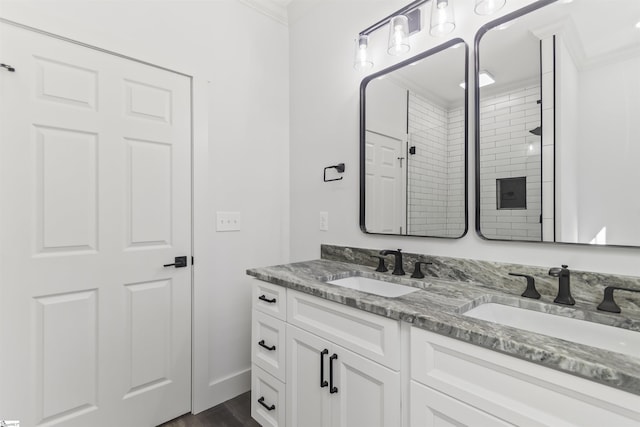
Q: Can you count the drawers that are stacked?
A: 3